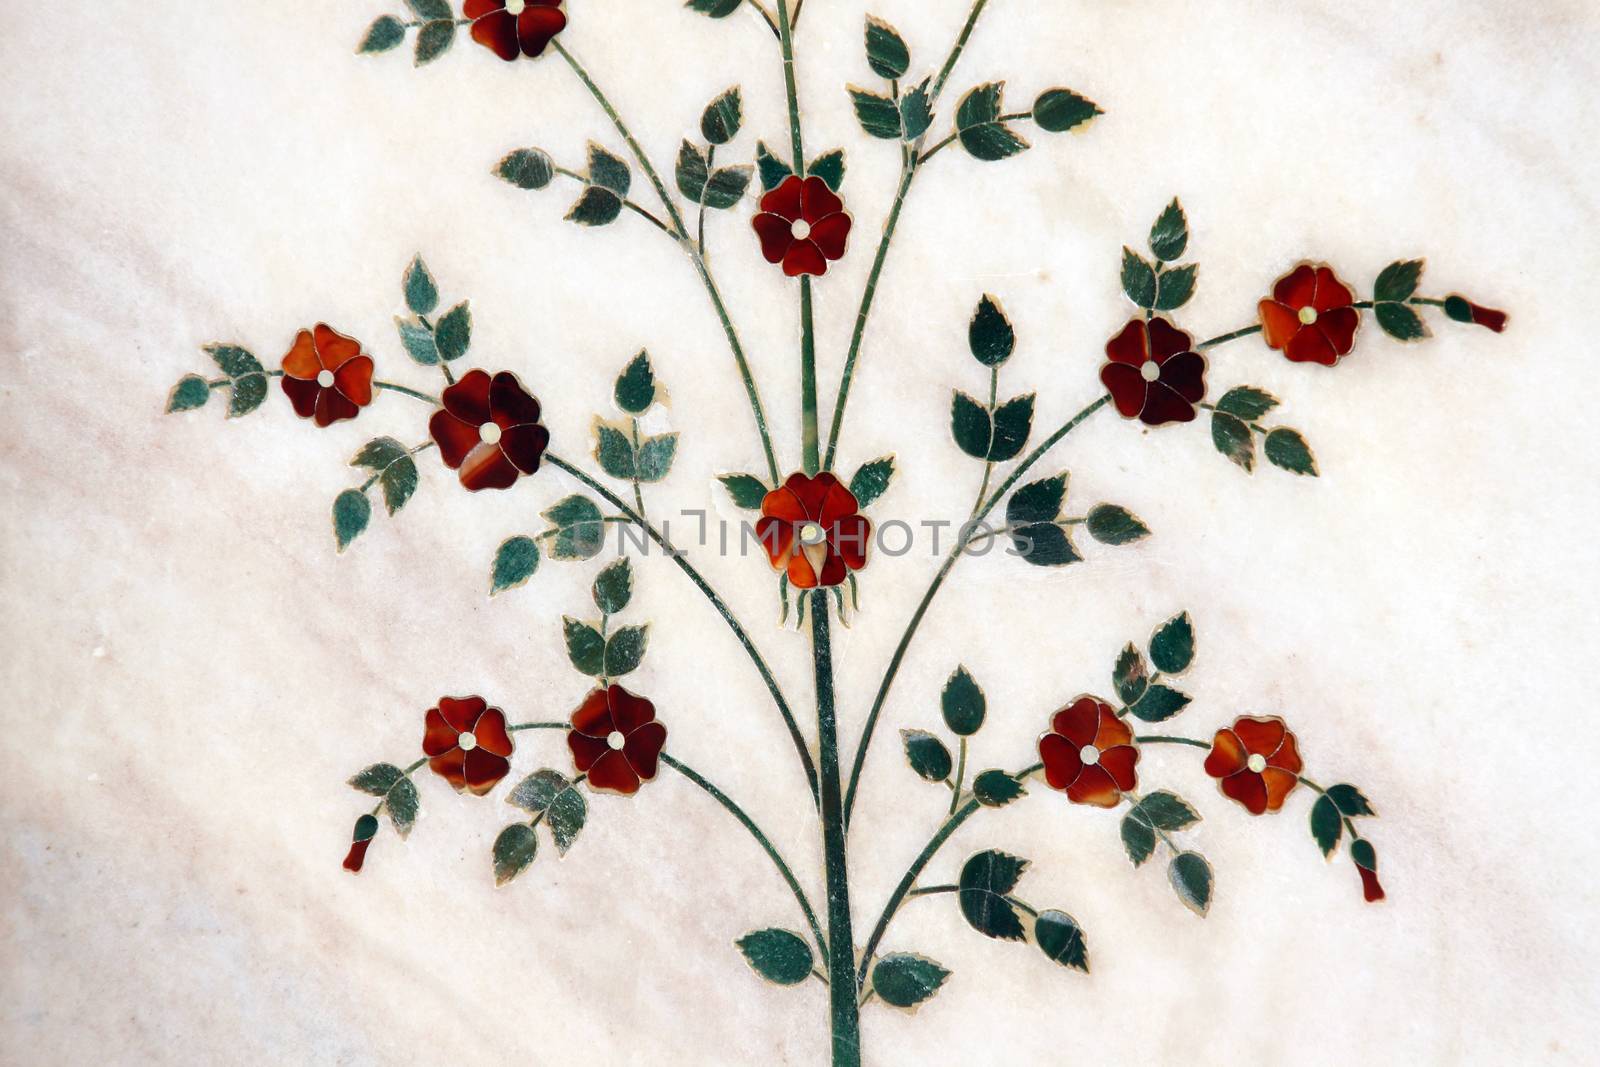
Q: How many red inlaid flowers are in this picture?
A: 11